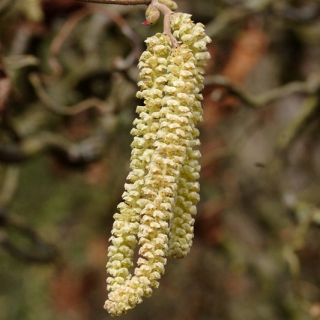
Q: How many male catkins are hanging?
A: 3